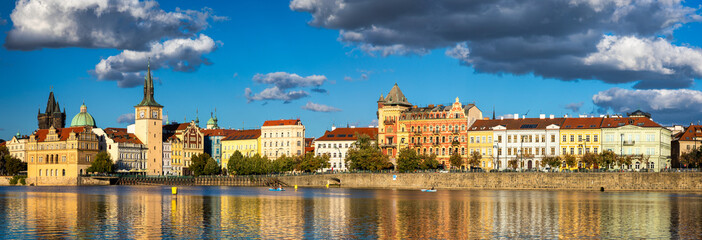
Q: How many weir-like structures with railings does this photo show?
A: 1